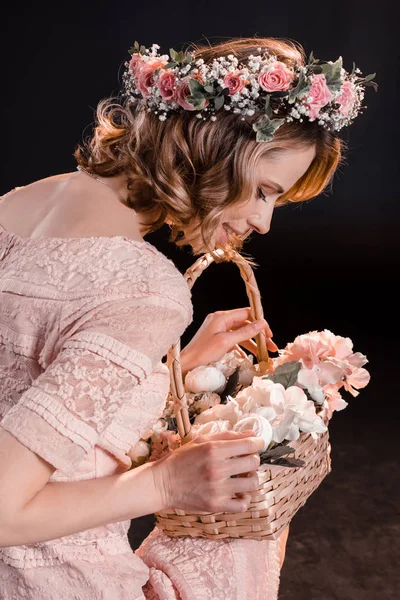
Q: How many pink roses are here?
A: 8